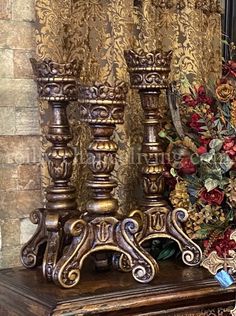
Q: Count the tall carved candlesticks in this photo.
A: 3